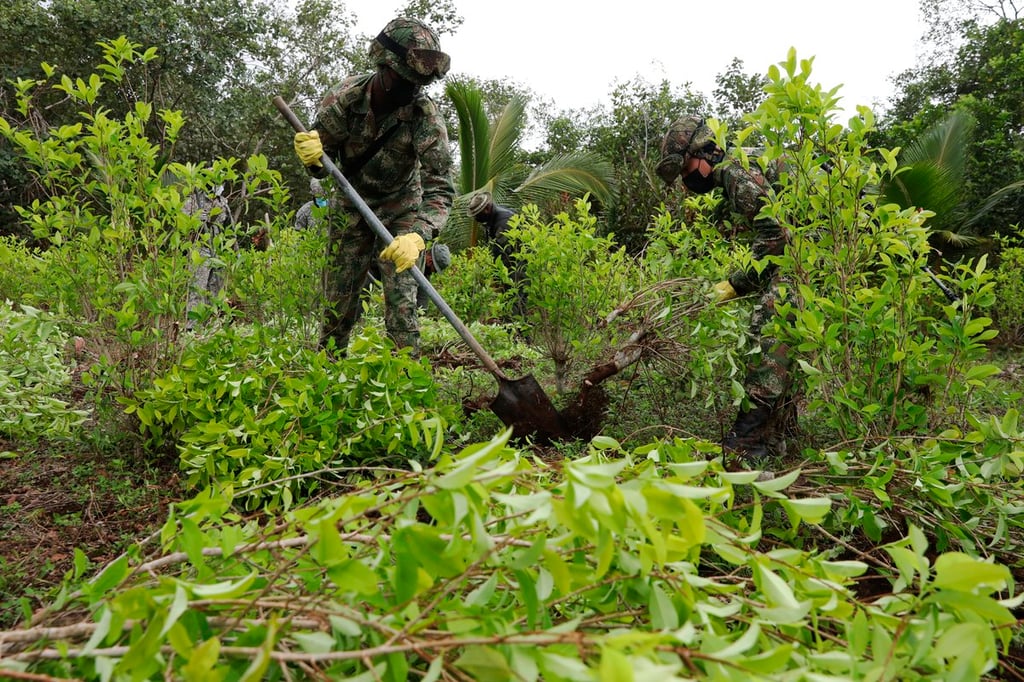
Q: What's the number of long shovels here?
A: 1